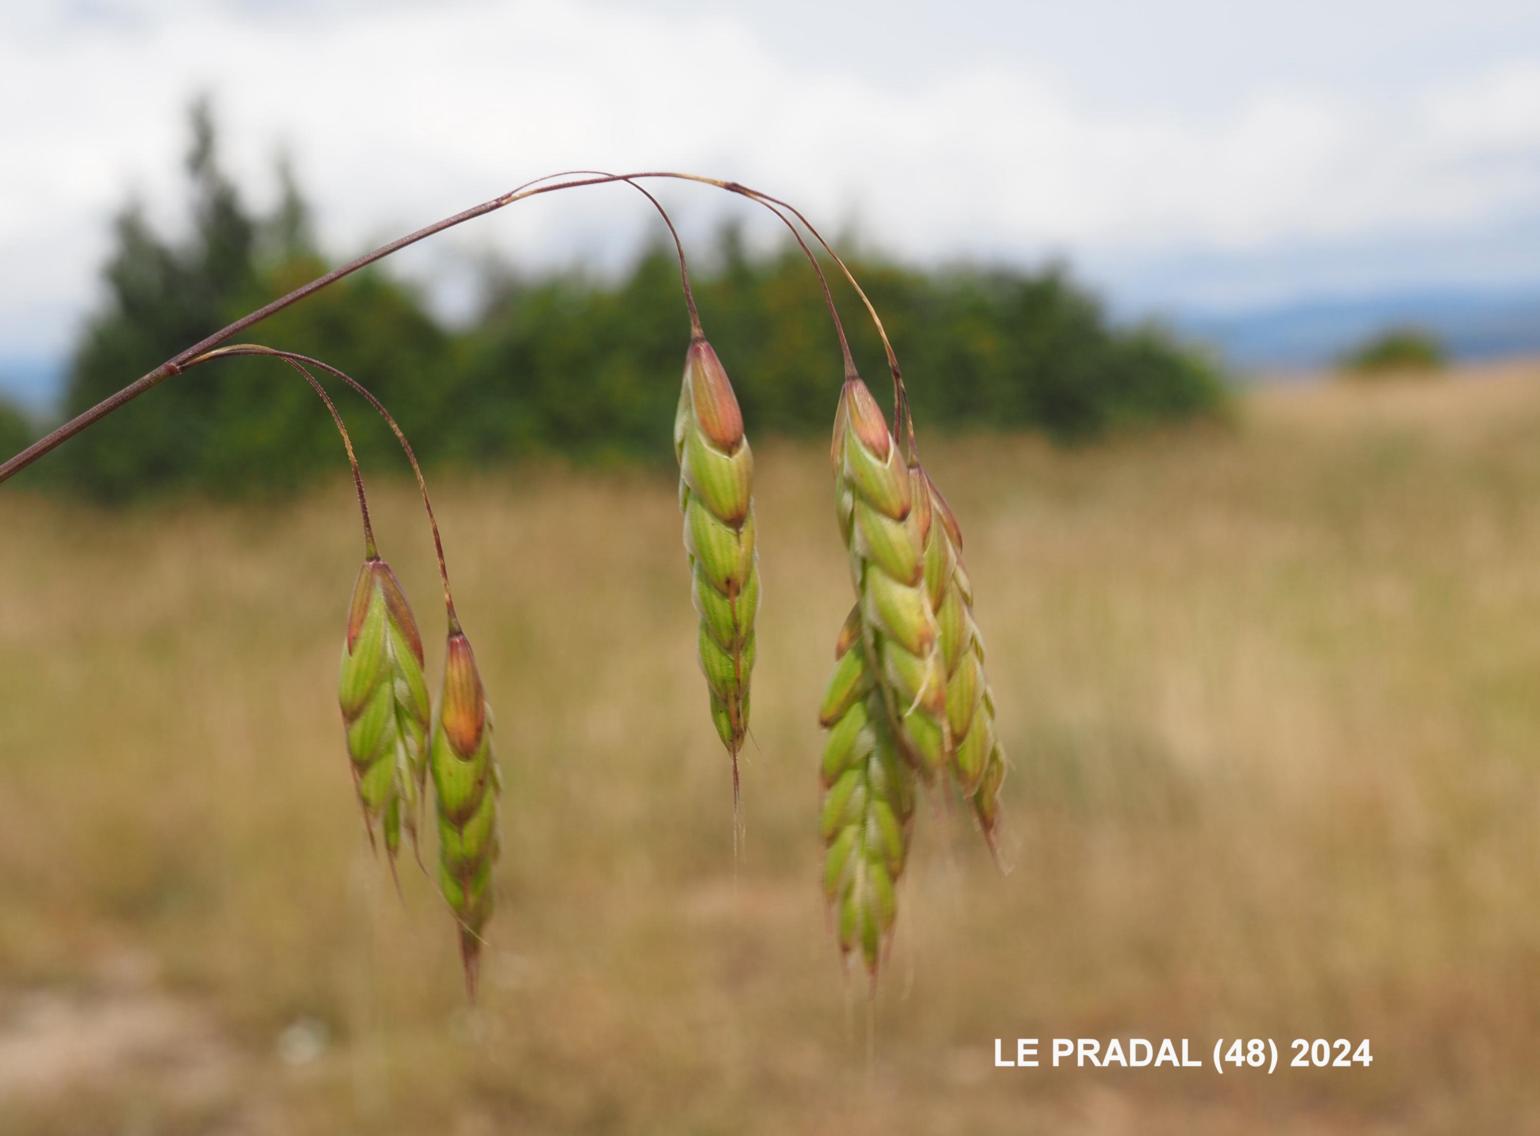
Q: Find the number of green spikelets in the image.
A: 6